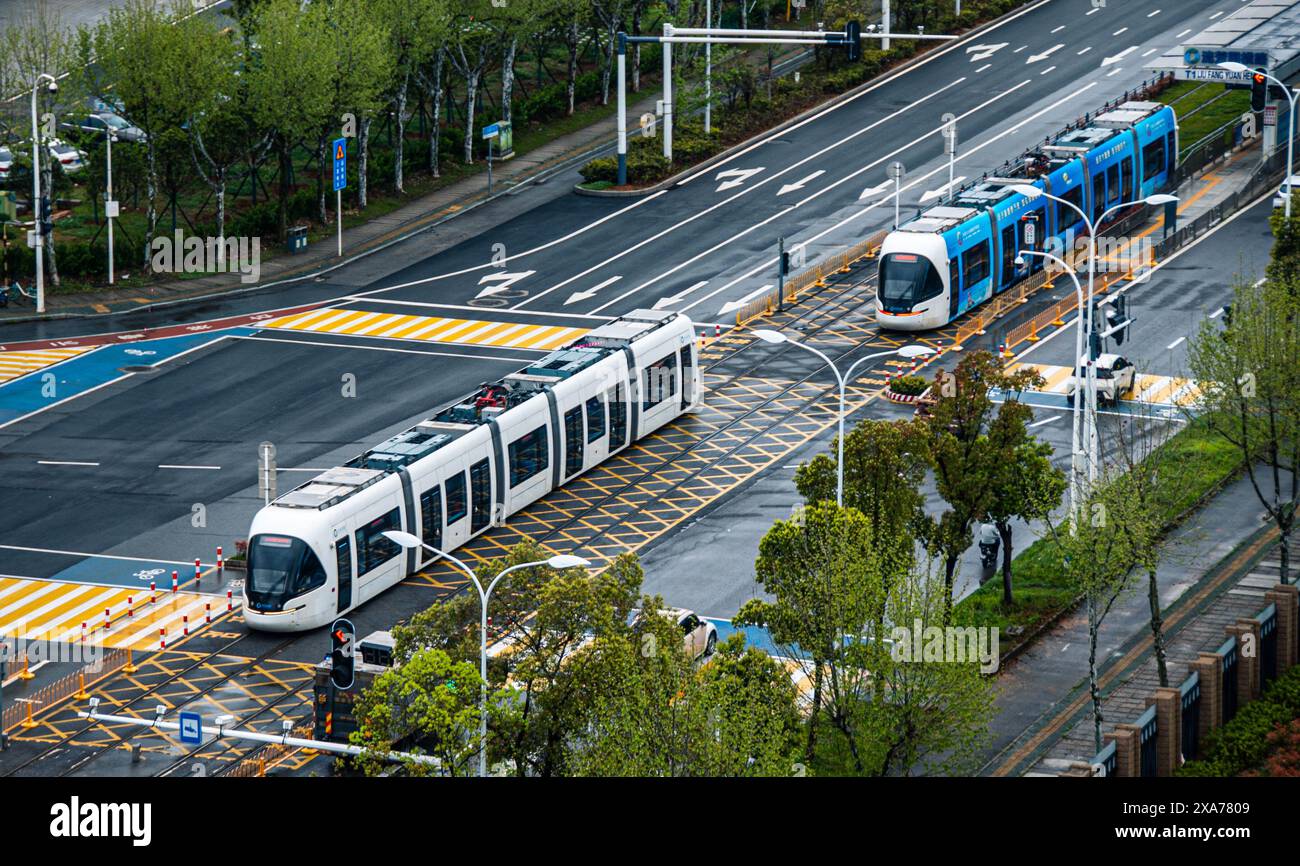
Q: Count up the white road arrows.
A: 11